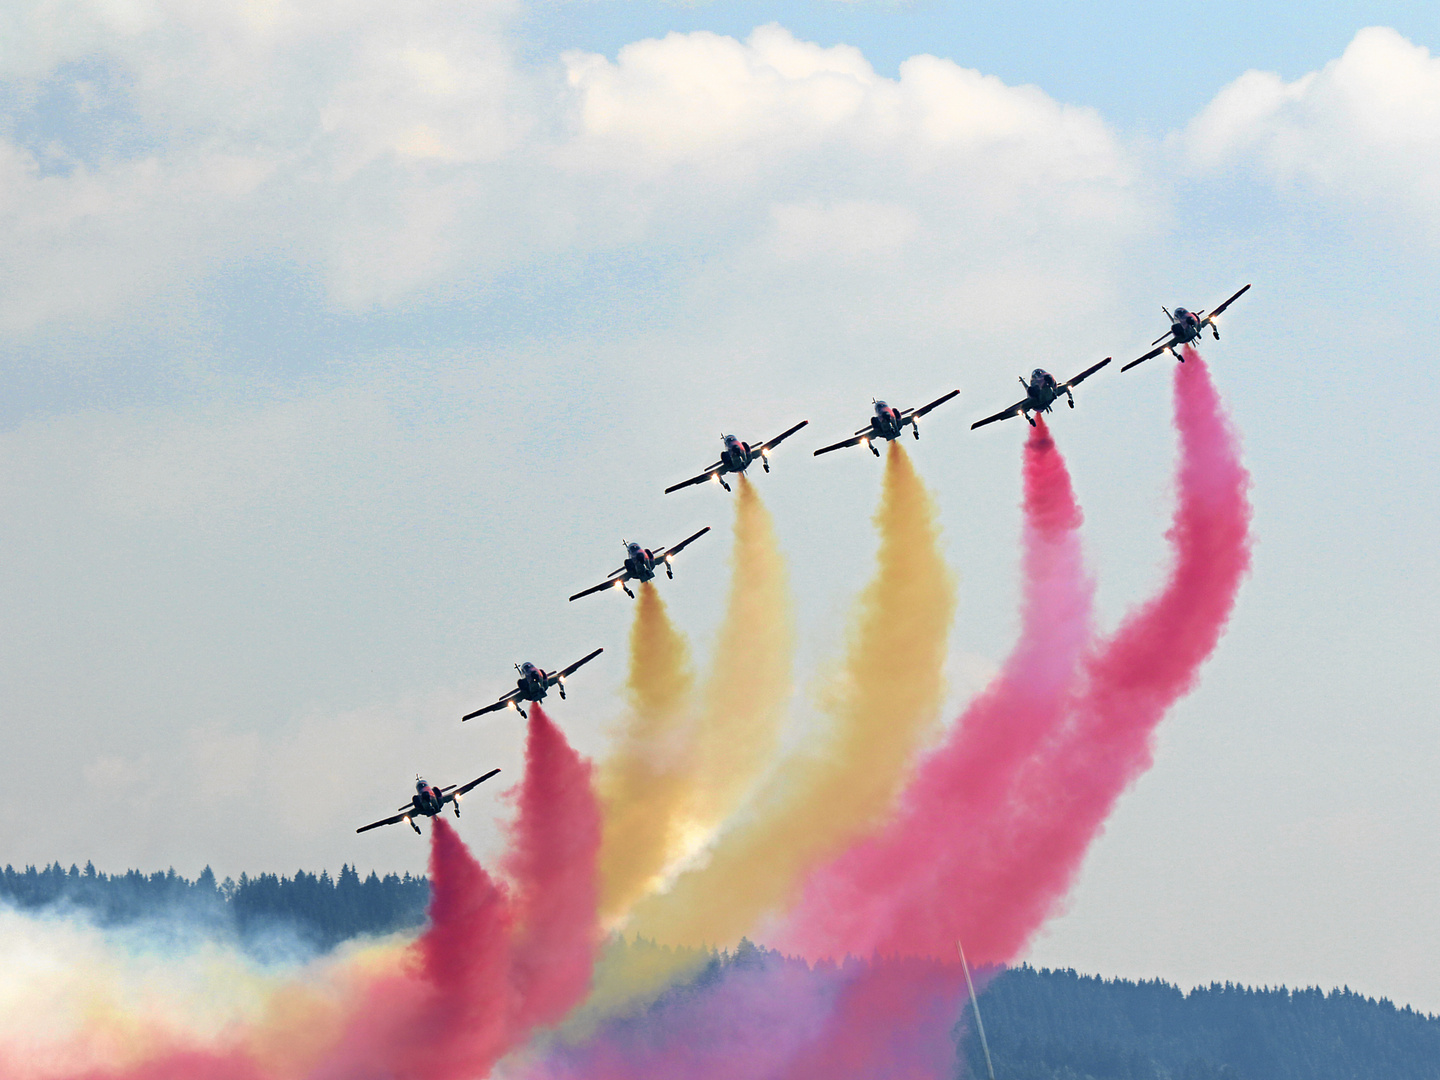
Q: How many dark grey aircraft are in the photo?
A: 7